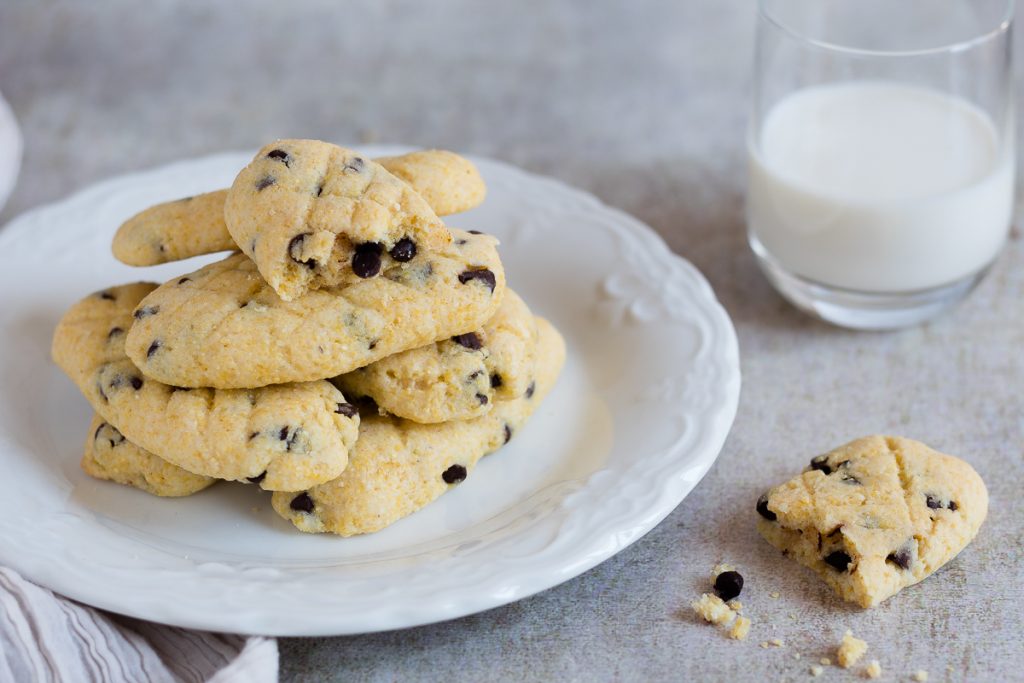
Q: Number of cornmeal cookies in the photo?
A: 8